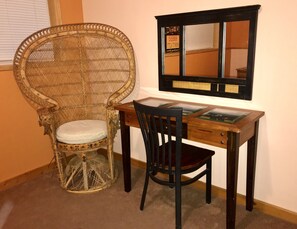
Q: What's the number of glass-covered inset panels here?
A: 3